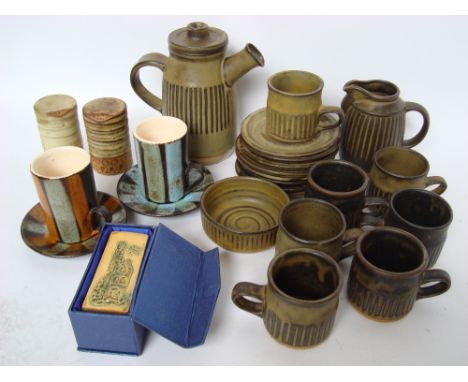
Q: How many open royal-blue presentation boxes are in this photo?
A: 1